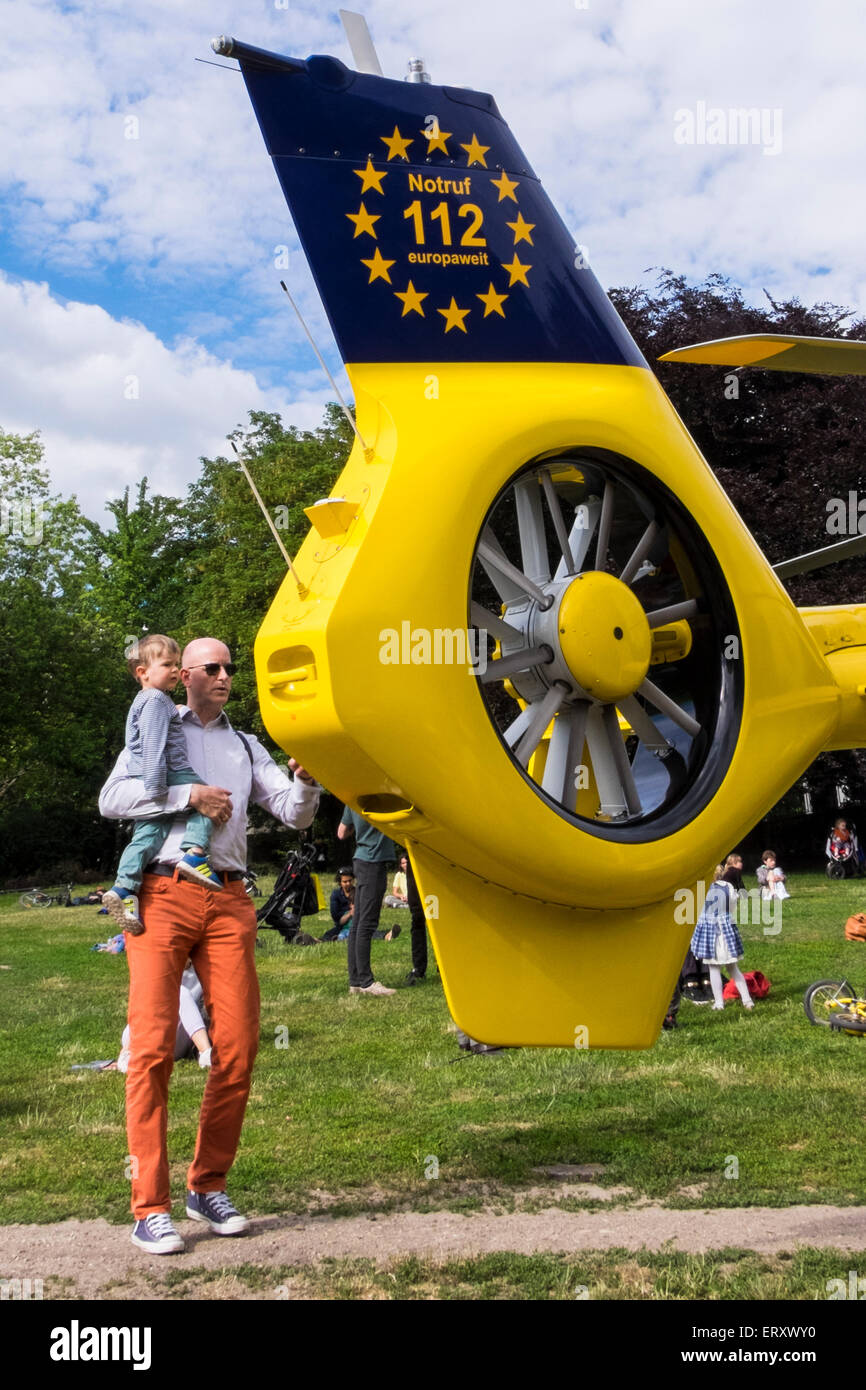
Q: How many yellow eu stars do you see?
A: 12